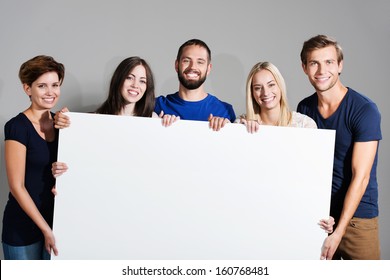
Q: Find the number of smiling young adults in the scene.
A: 5